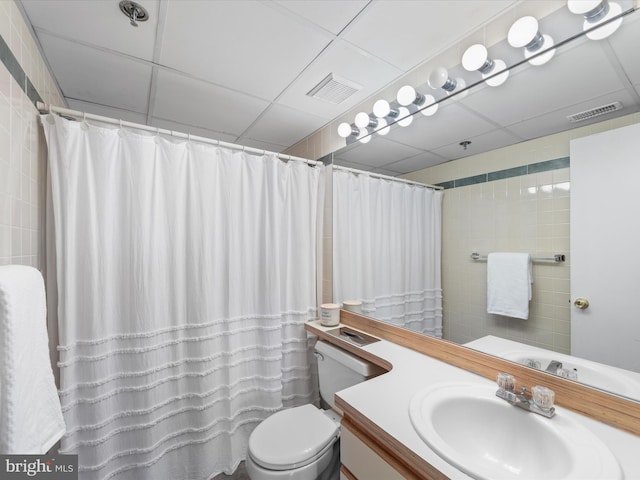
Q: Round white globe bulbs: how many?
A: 8